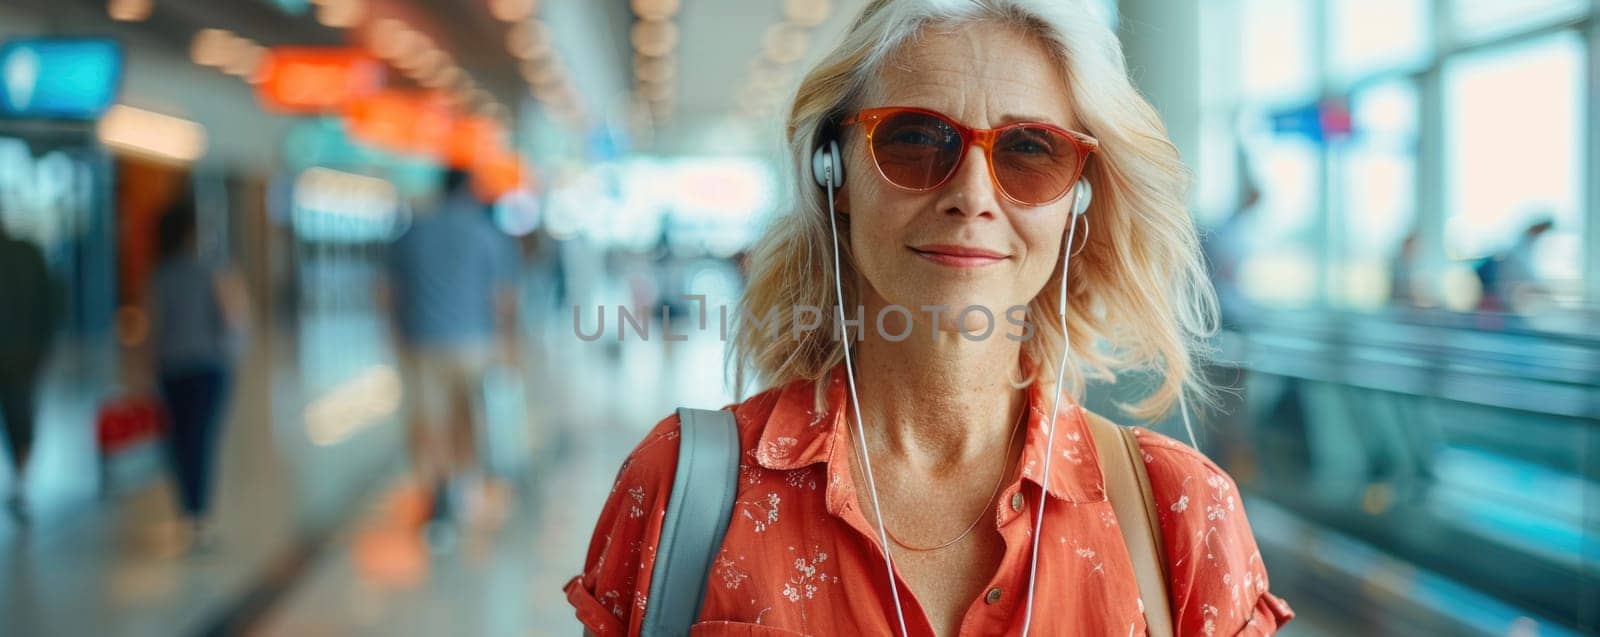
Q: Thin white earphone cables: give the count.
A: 2